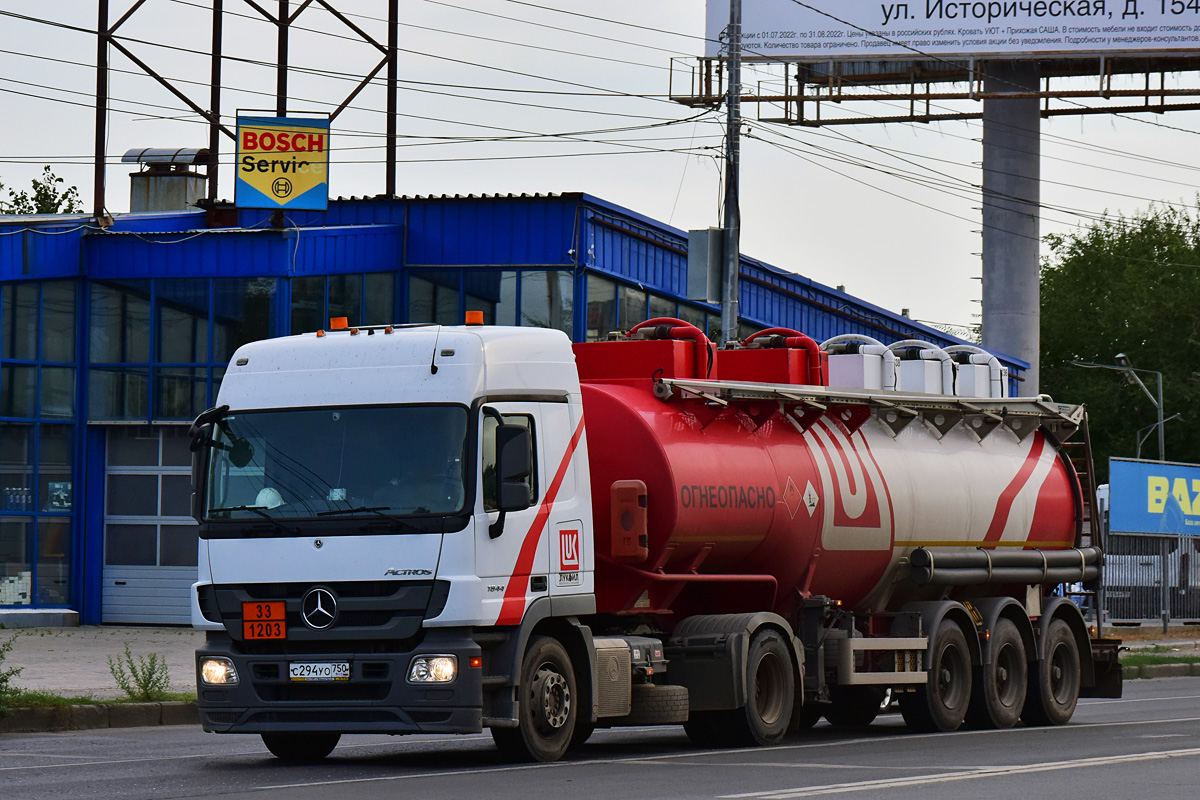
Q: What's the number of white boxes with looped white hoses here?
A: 3